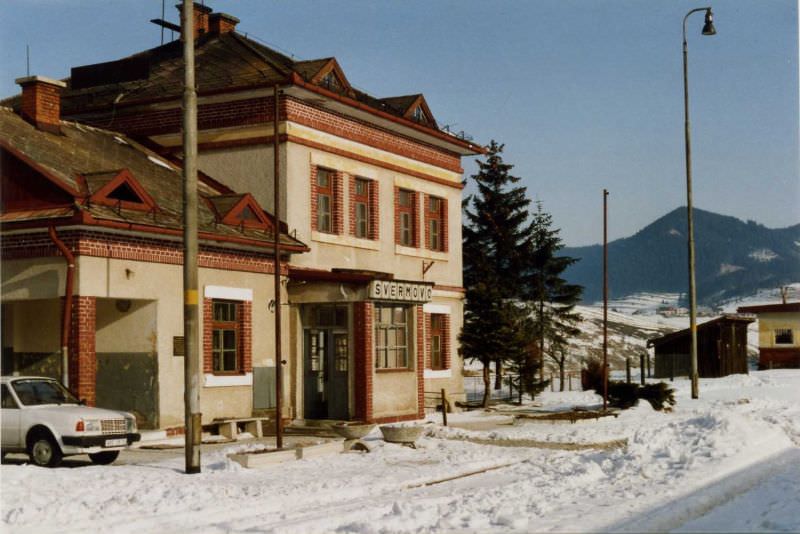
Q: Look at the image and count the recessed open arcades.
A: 2